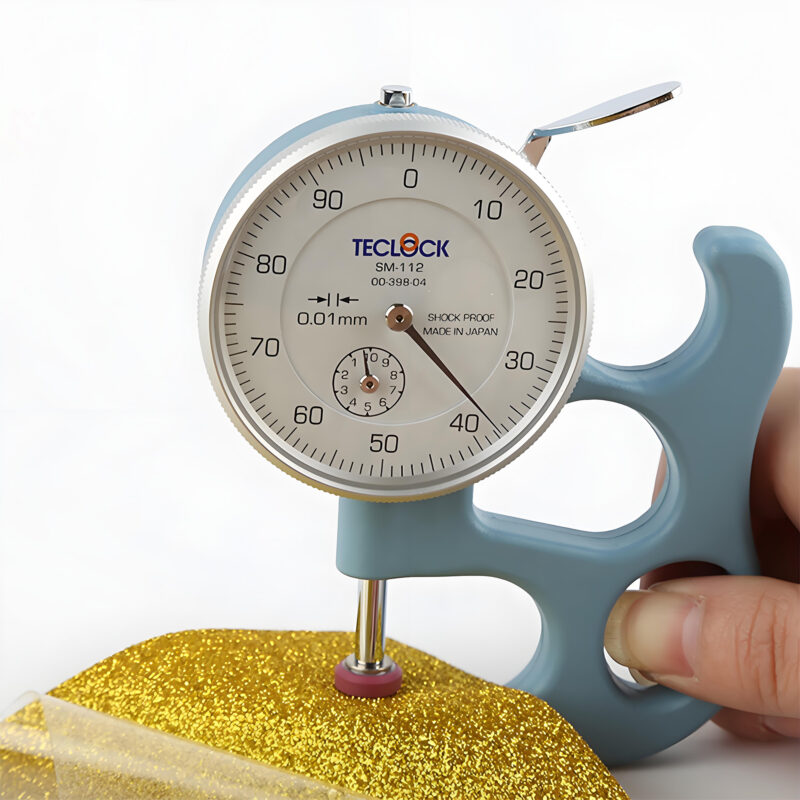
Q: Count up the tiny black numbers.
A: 10